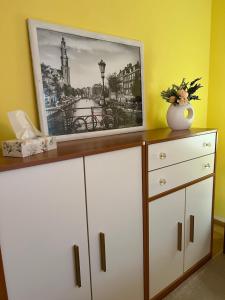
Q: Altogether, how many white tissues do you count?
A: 1